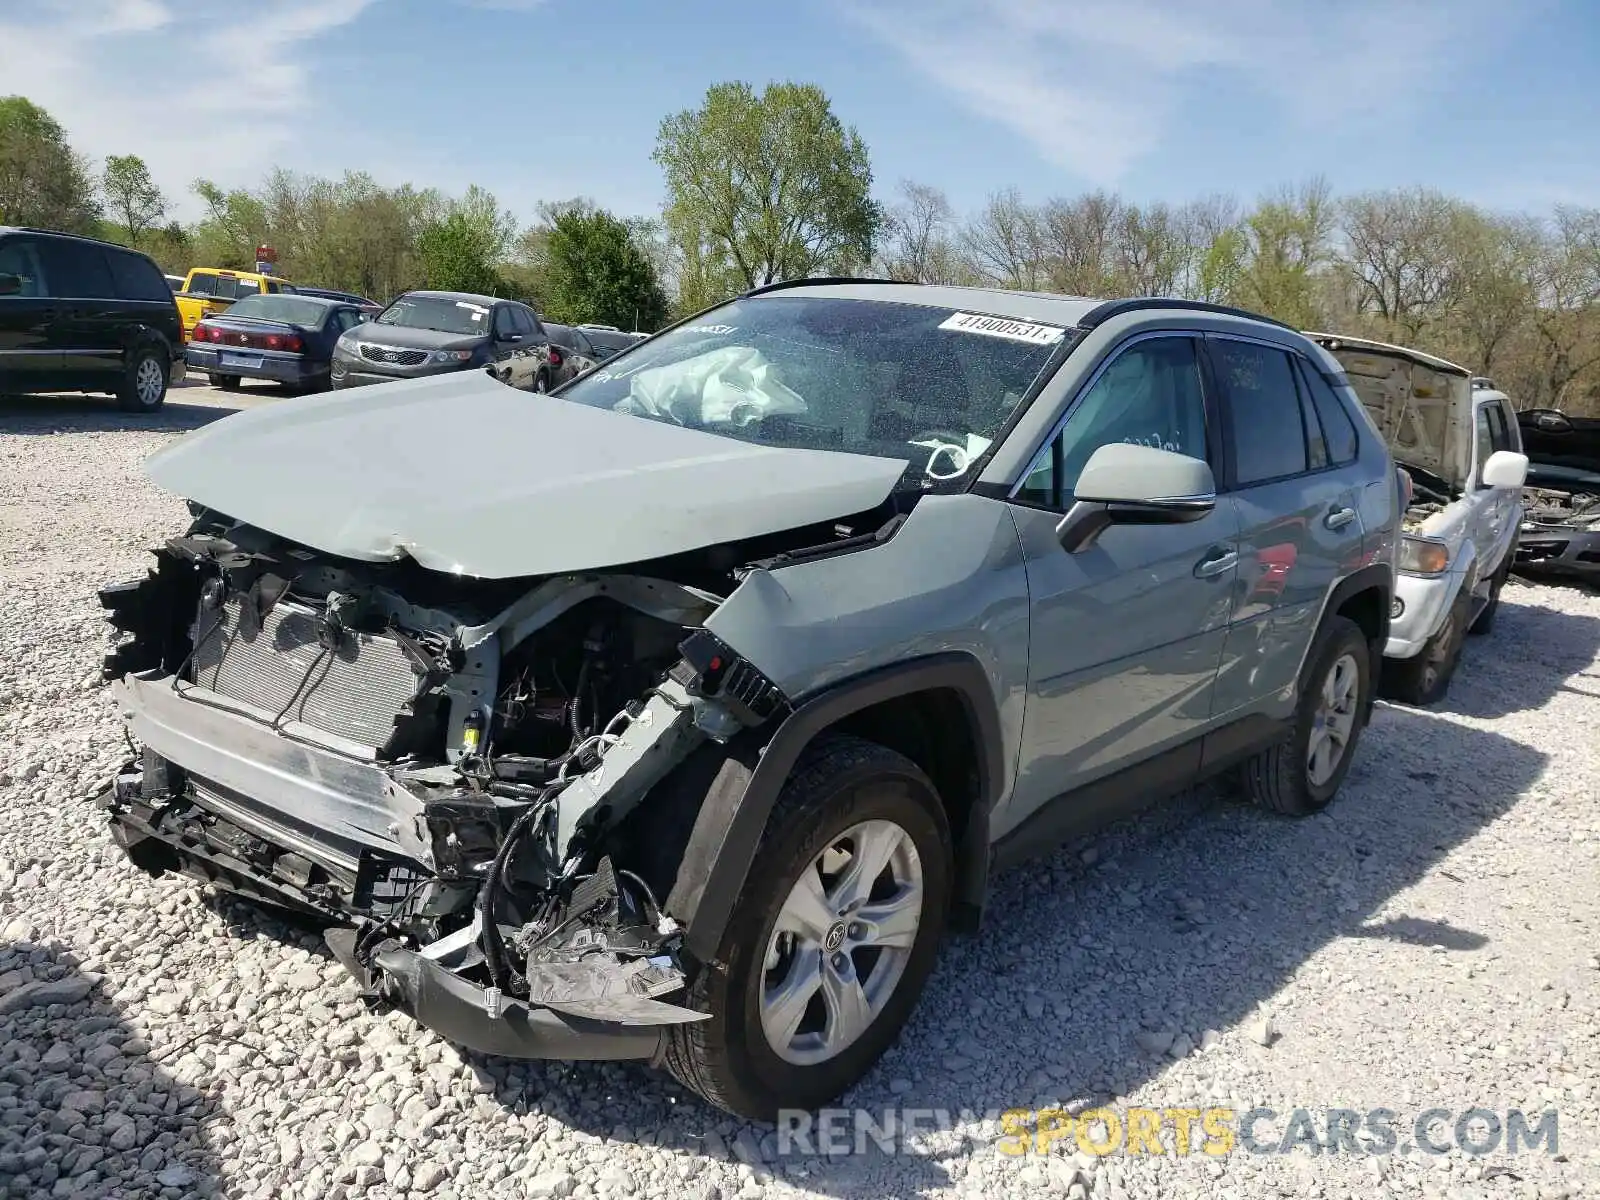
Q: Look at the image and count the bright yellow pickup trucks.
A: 1